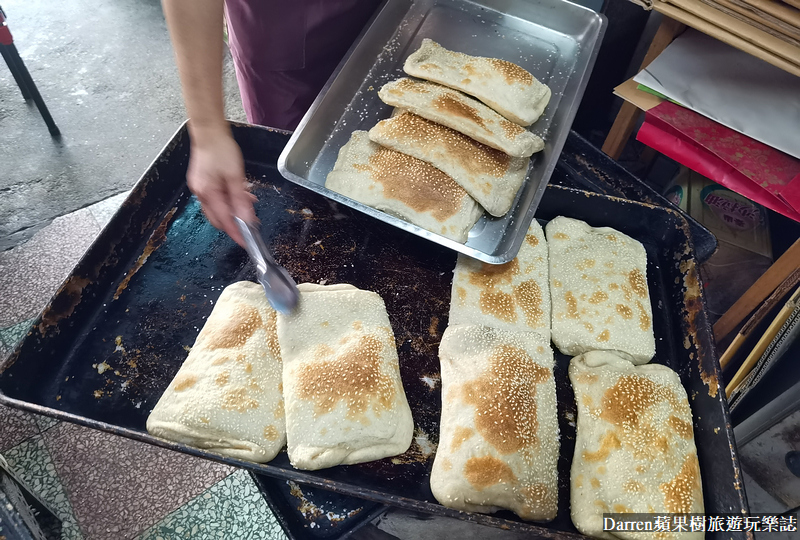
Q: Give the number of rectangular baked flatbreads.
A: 10